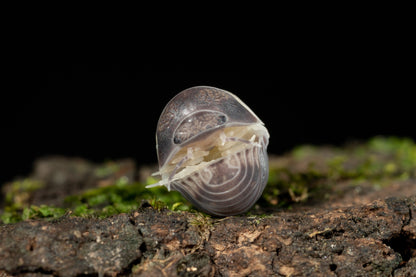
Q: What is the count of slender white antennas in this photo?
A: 2